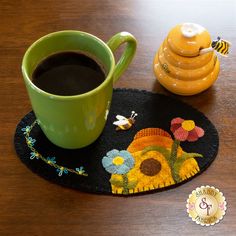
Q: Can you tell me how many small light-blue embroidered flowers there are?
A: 6